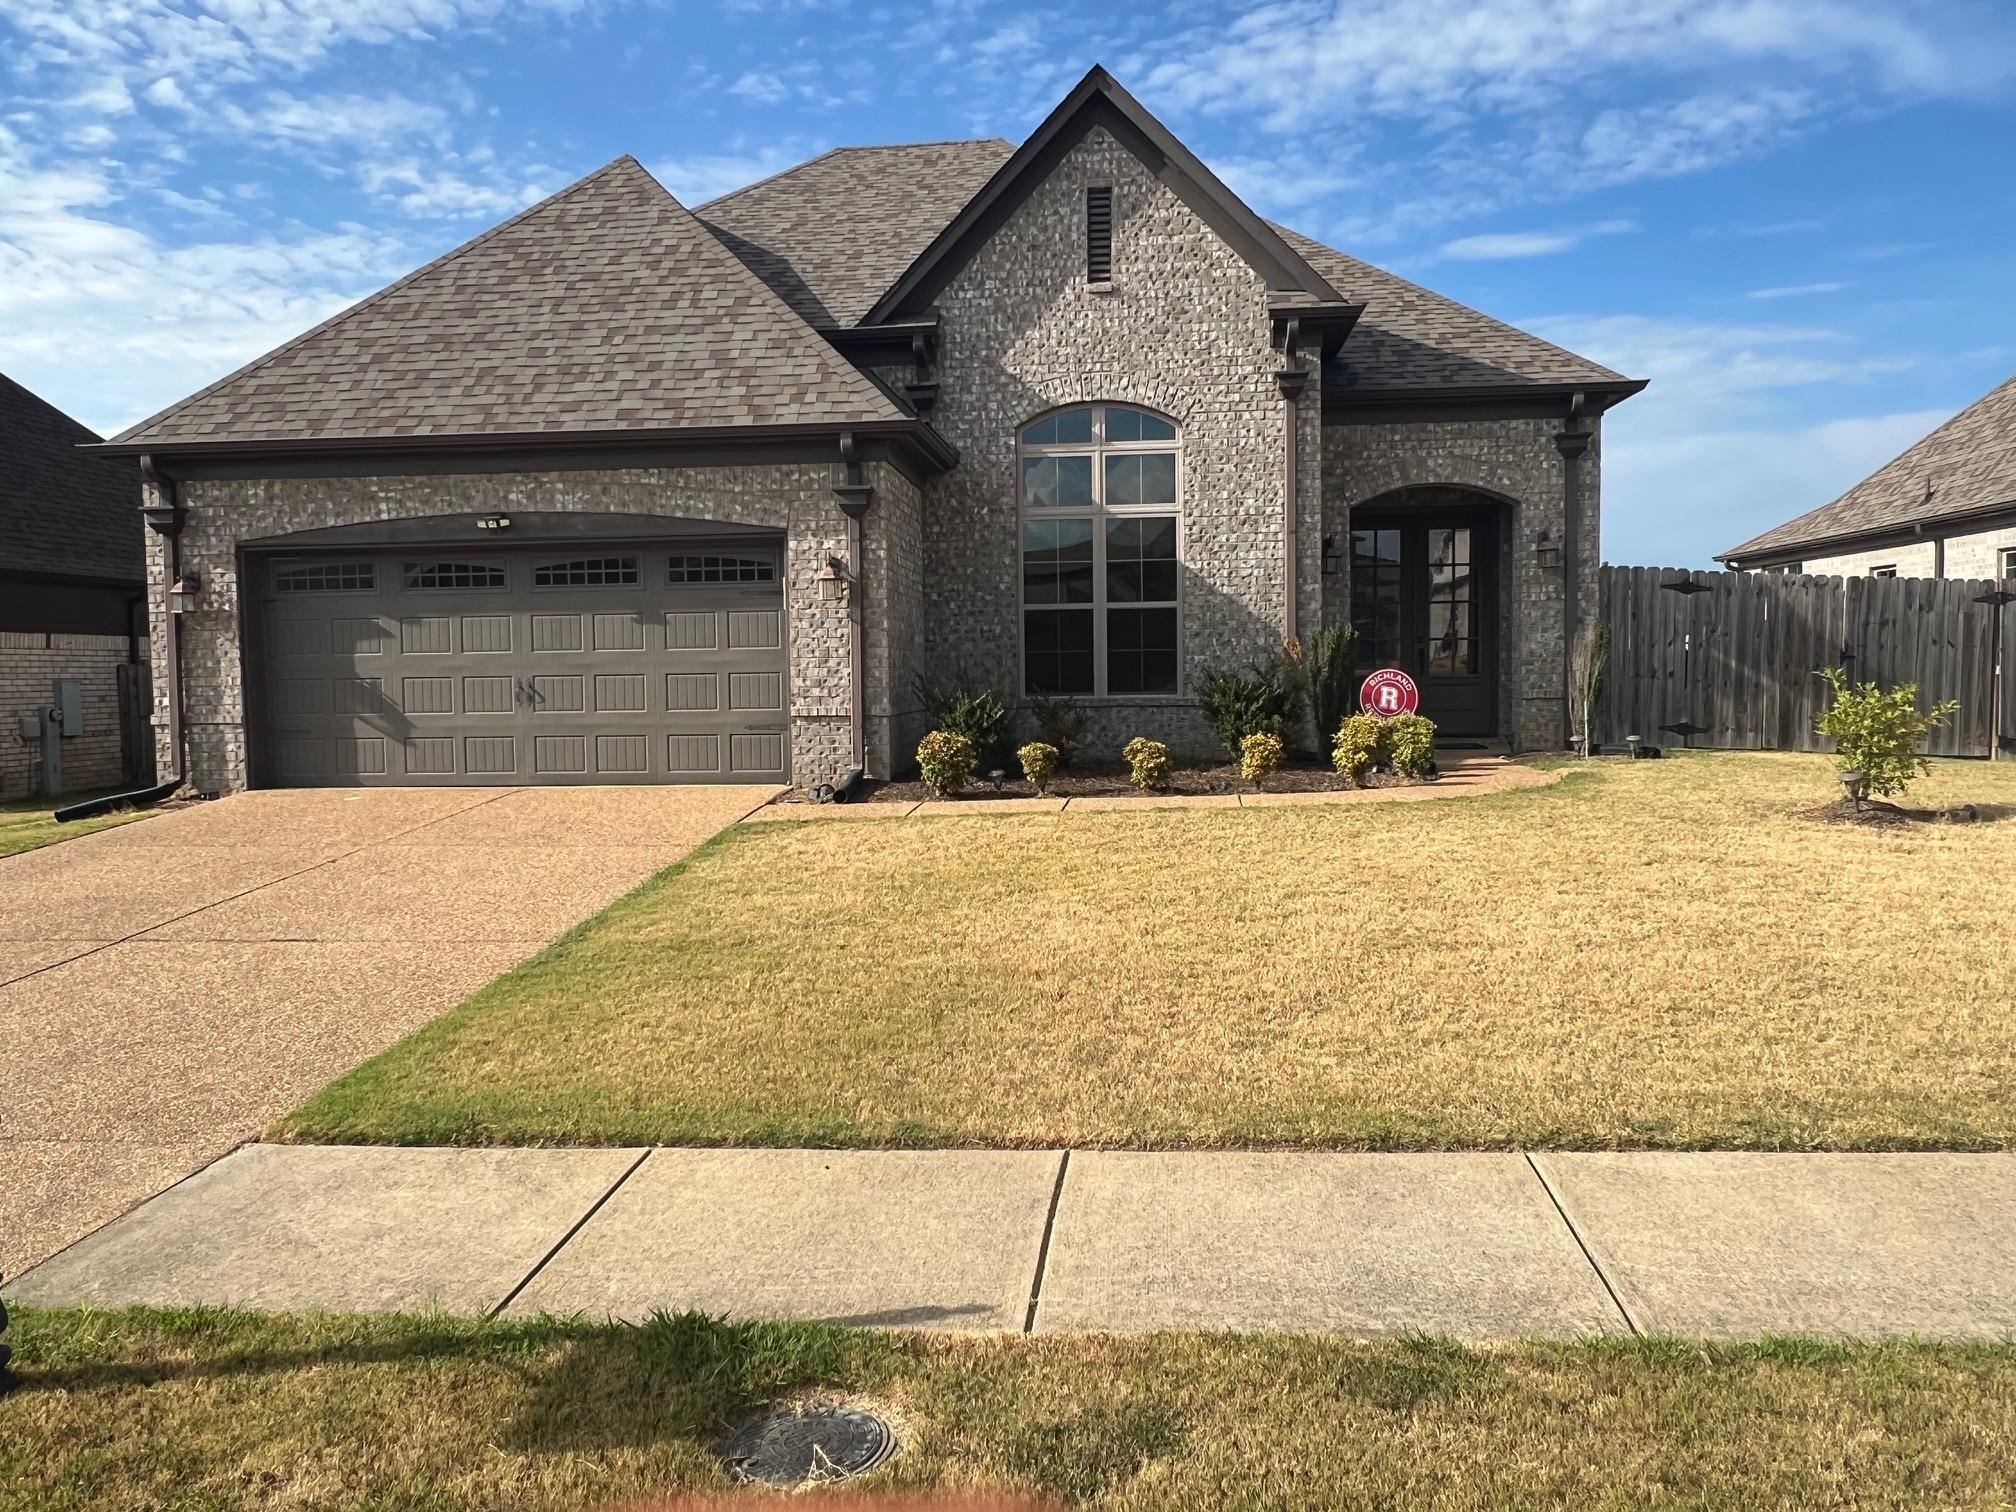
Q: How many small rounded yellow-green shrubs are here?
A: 6